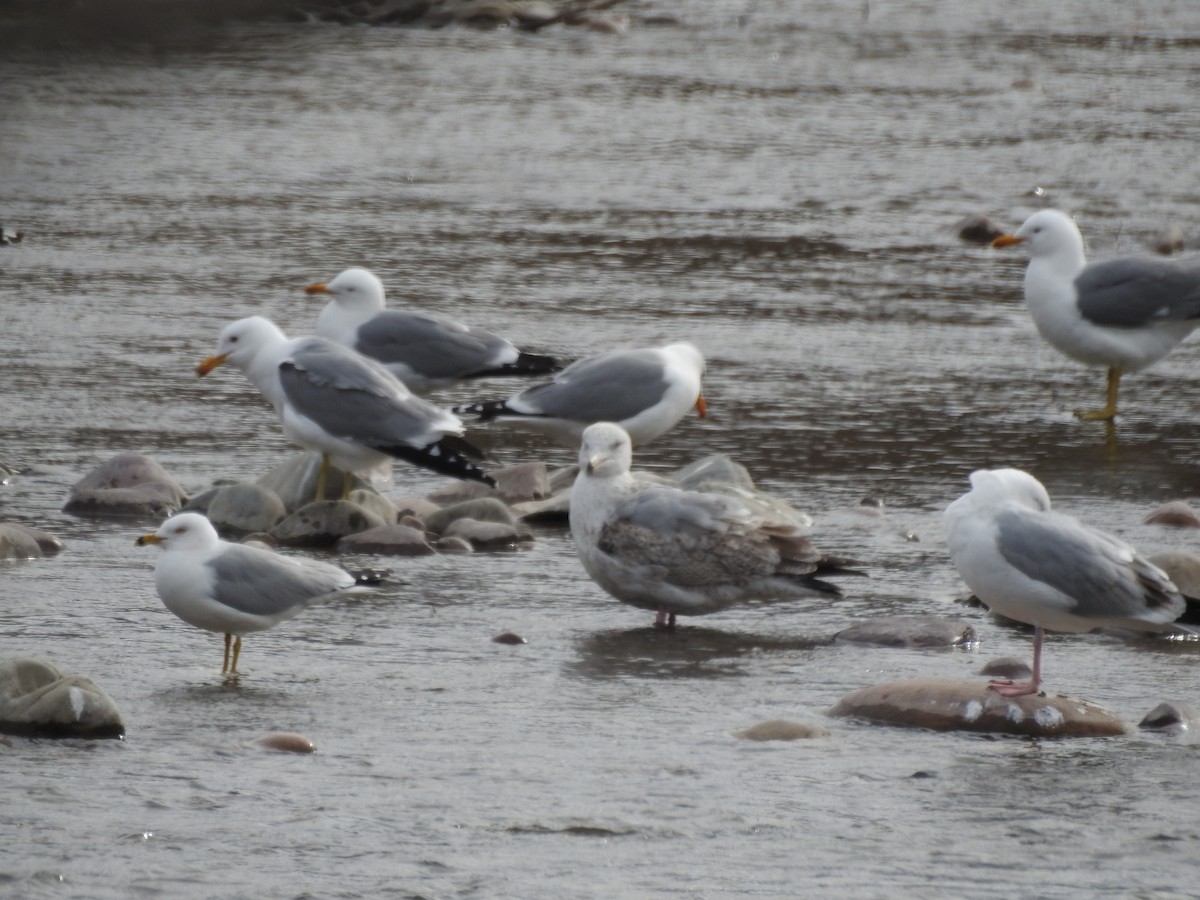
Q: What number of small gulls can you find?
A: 1